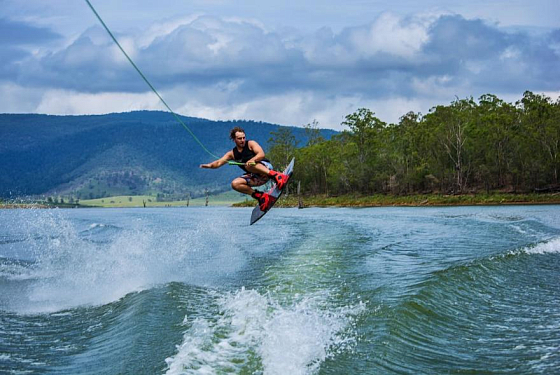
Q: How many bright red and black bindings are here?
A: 2